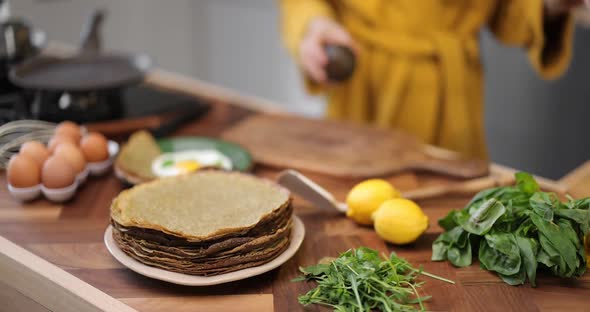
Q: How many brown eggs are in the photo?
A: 7